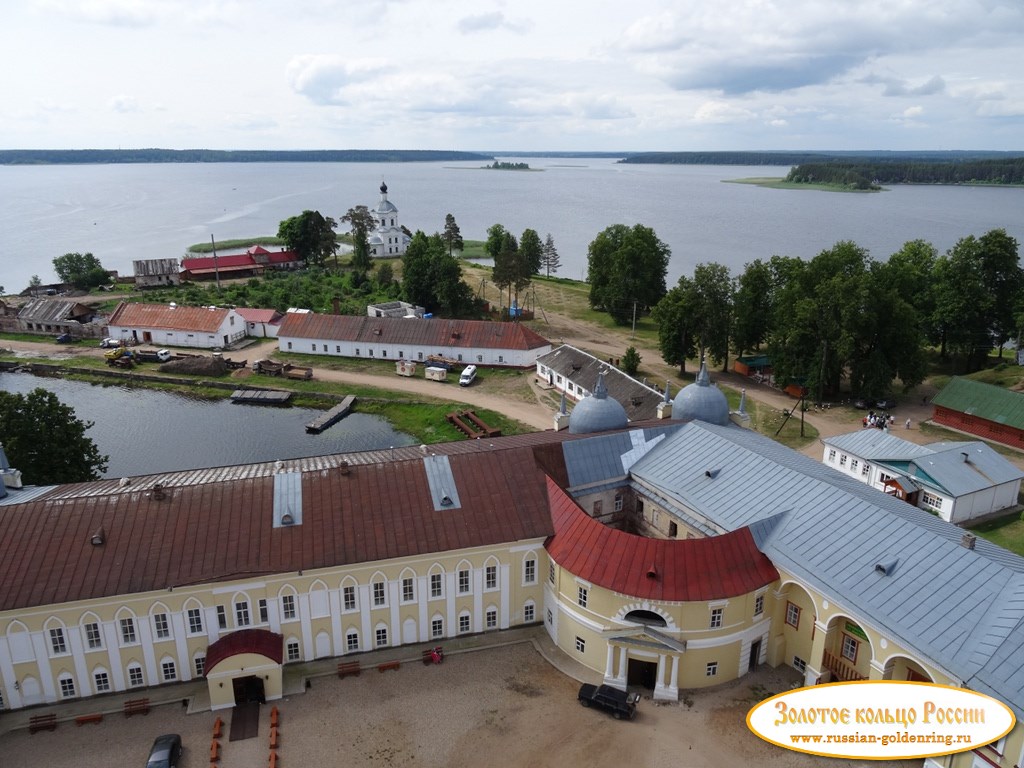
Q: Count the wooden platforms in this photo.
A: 2